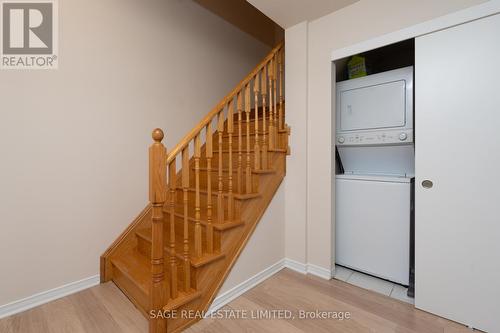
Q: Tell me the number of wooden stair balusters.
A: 13